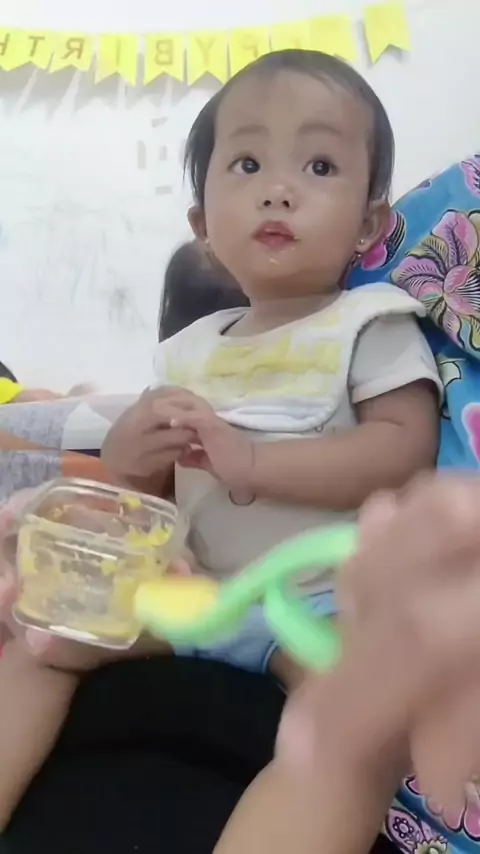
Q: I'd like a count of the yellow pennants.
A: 10